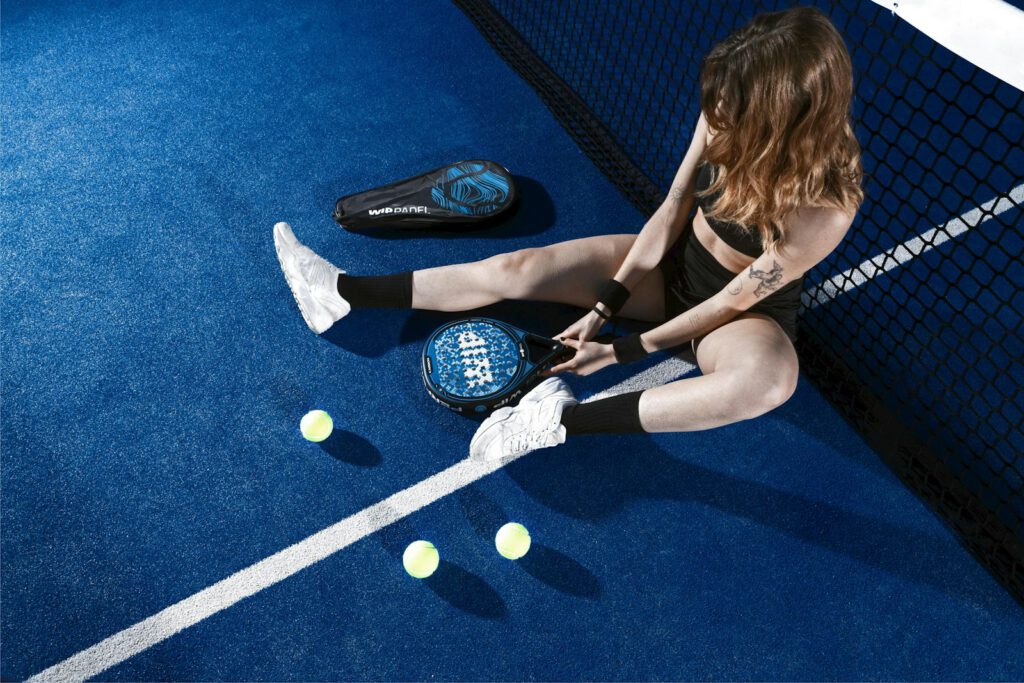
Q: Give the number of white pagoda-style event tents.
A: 0